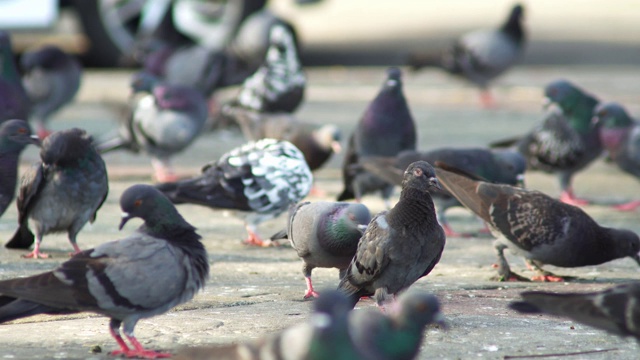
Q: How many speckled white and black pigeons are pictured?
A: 2